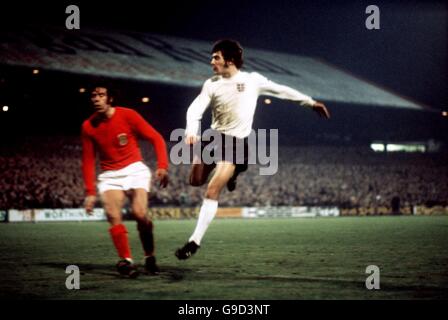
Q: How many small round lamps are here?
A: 6